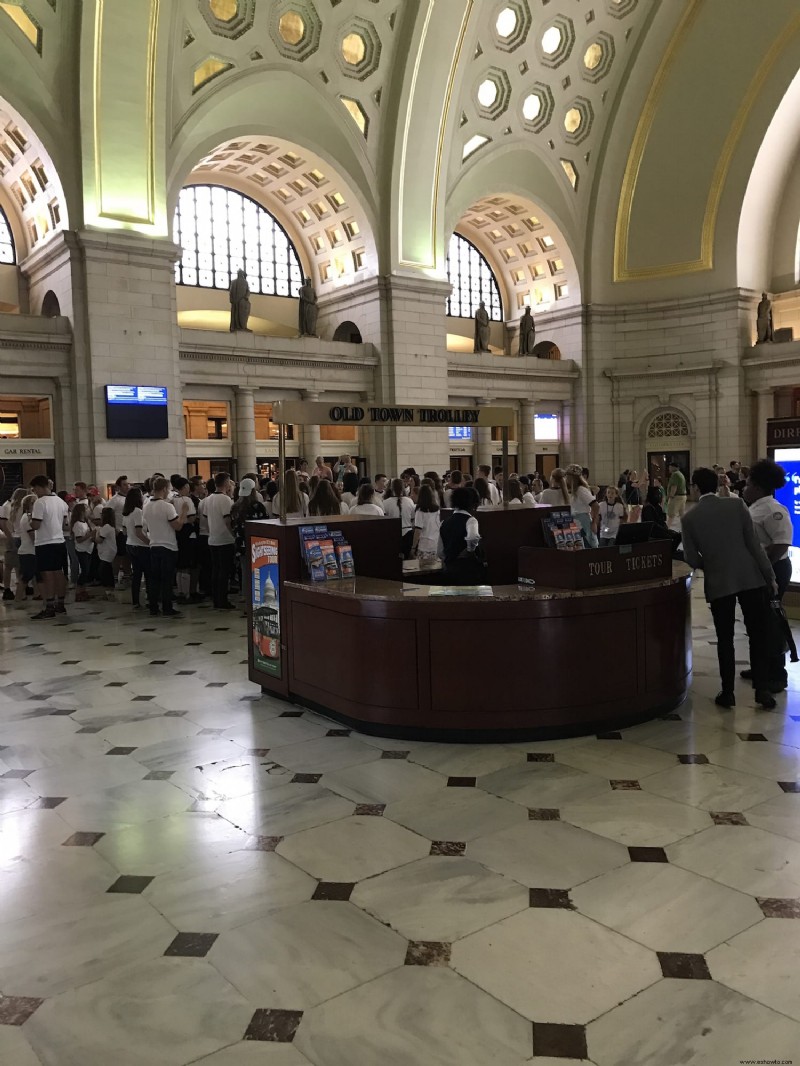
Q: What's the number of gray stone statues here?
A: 5